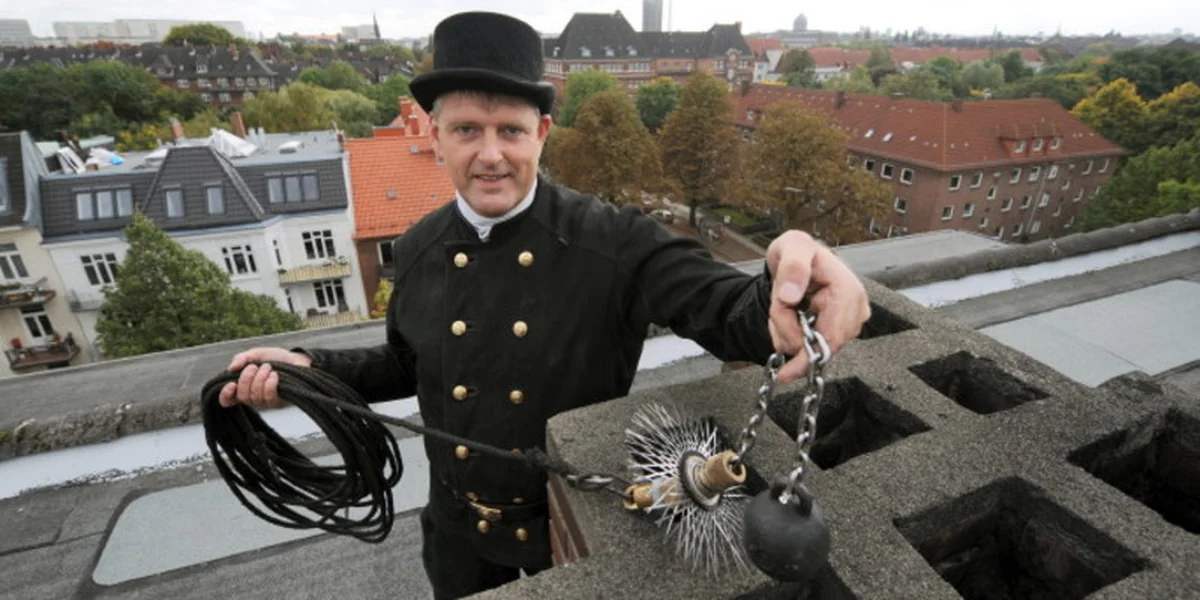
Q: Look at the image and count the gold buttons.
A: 12